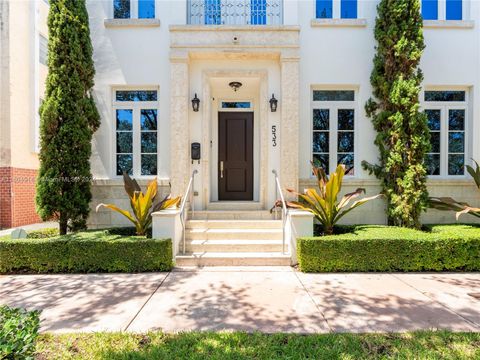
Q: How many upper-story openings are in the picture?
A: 4